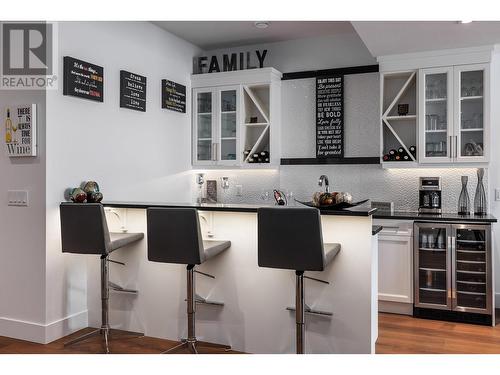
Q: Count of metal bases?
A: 3